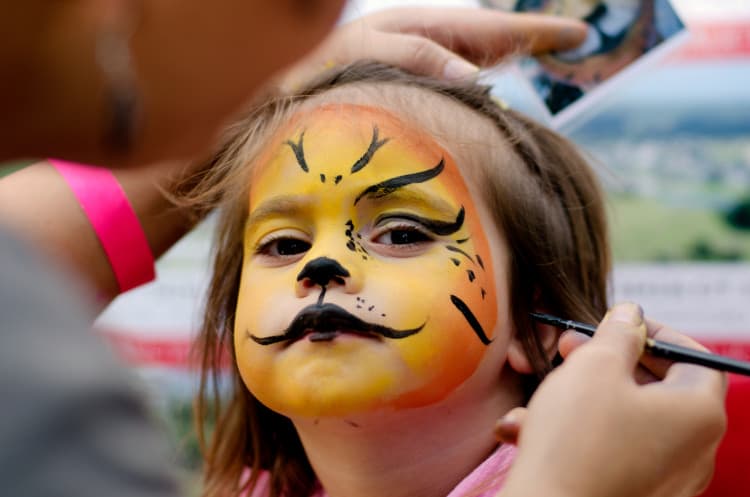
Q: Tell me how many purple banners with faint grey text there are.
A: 0